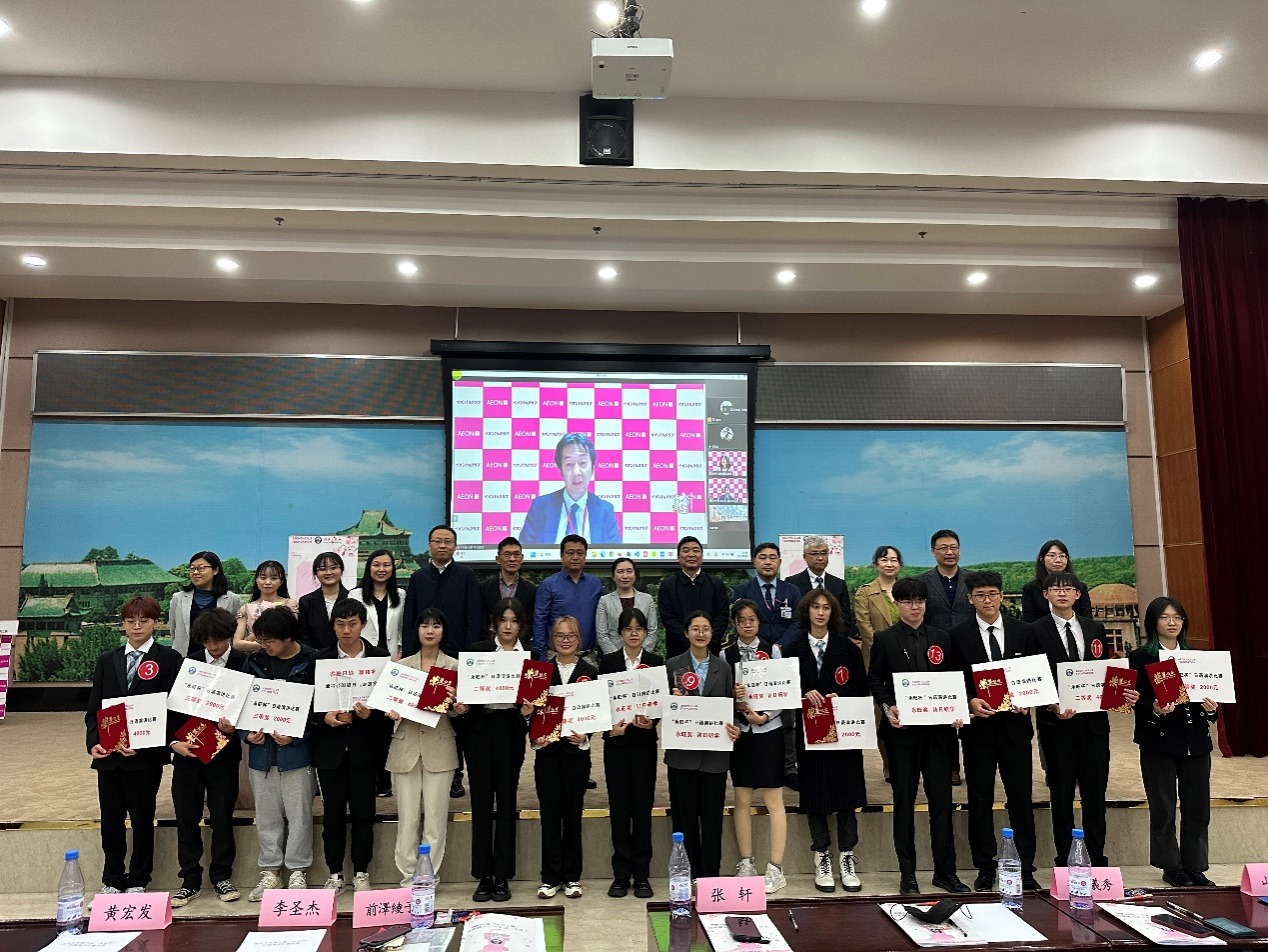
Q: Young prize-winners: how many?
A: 15